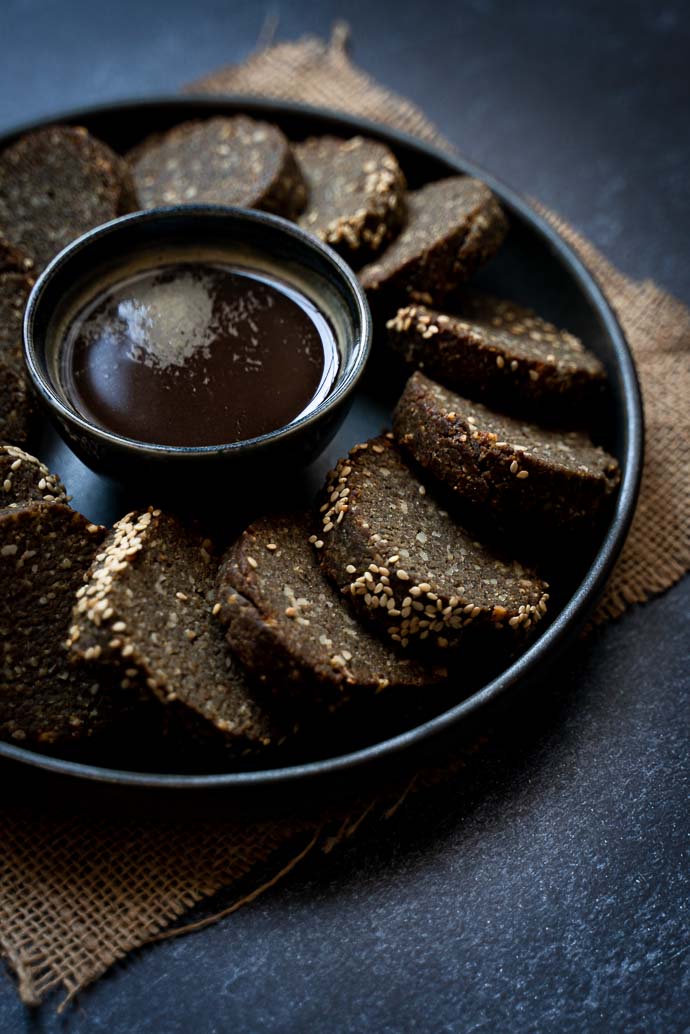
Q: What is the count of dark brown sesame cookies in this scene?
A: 12